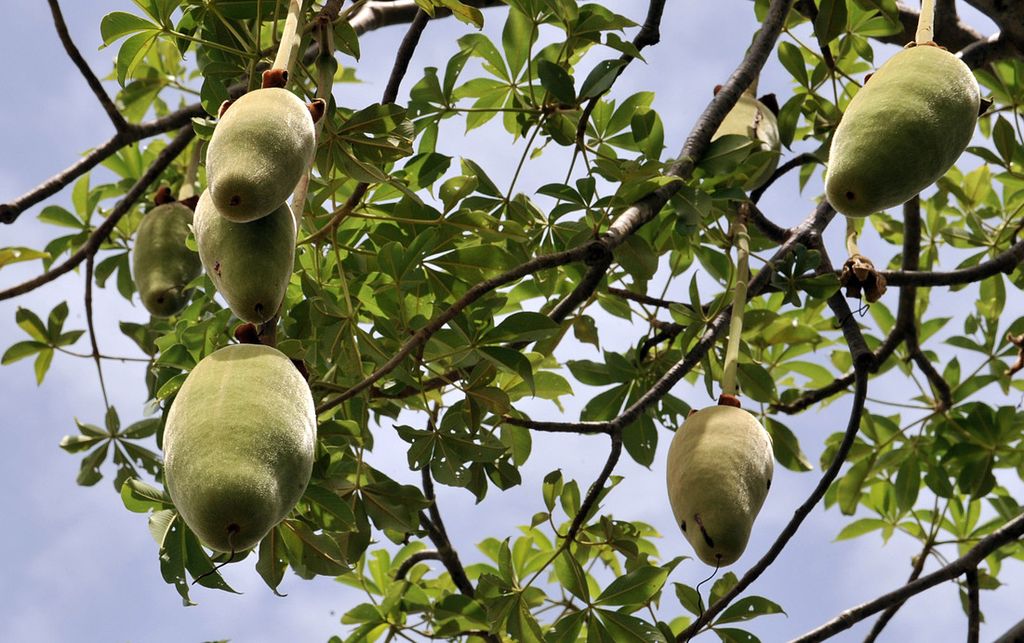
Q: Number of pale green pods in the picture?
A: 7